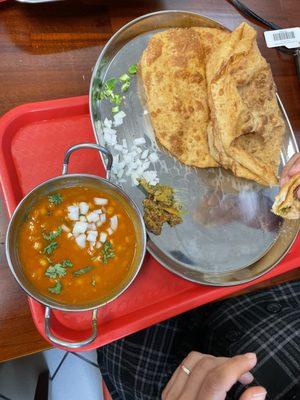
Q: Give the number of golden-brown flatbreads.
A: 2